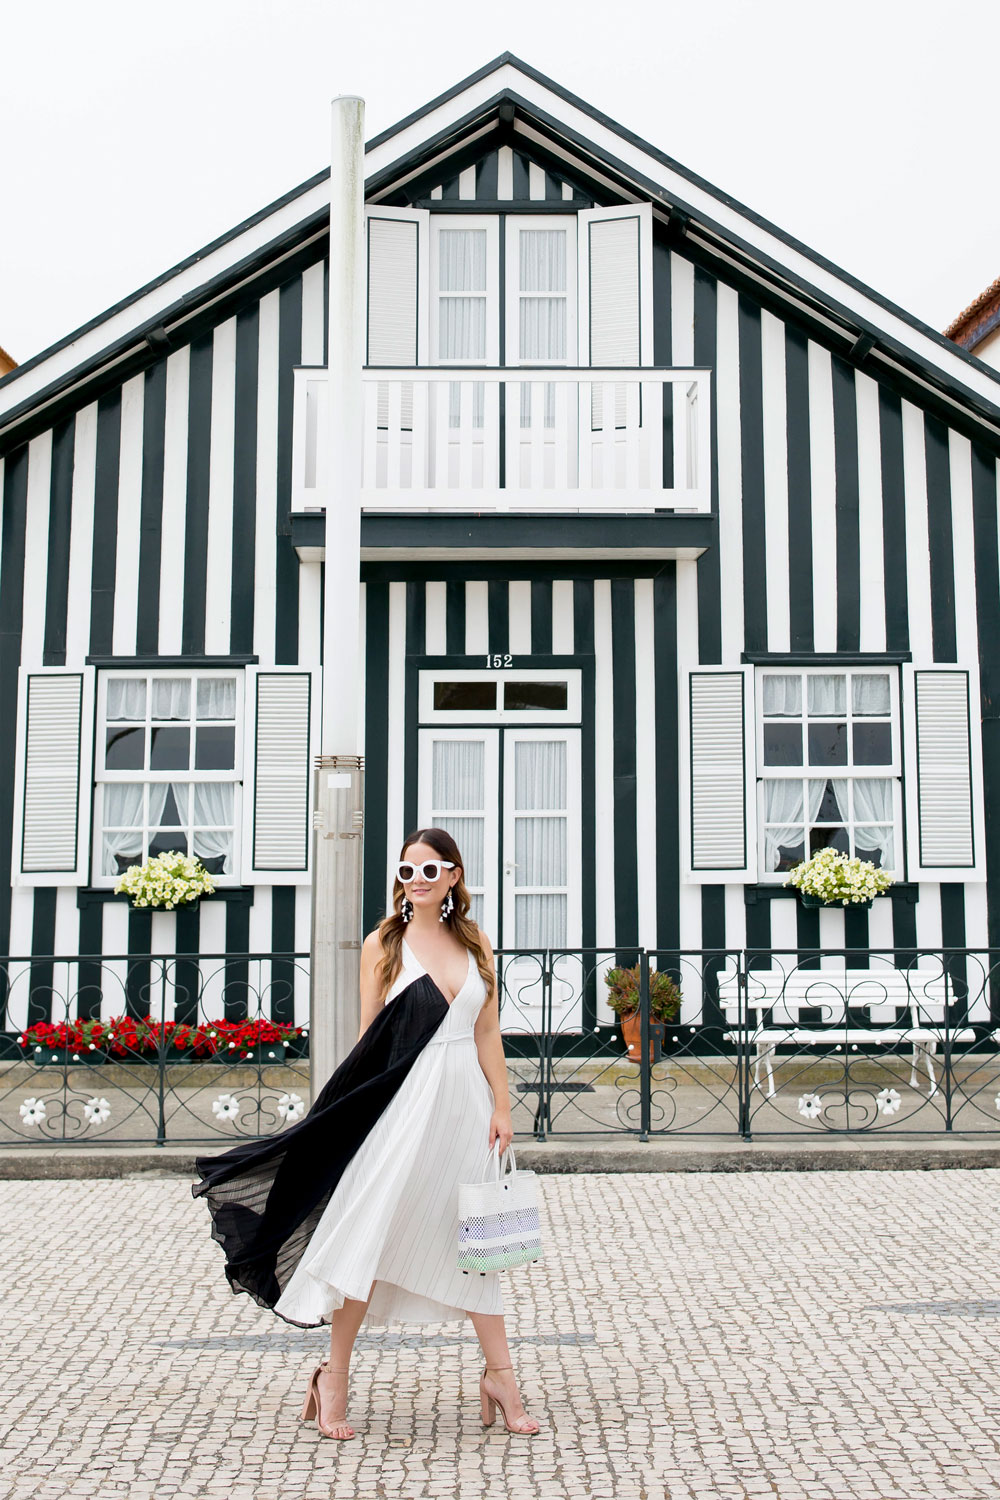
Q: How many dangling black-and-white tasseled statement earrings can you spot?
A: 2